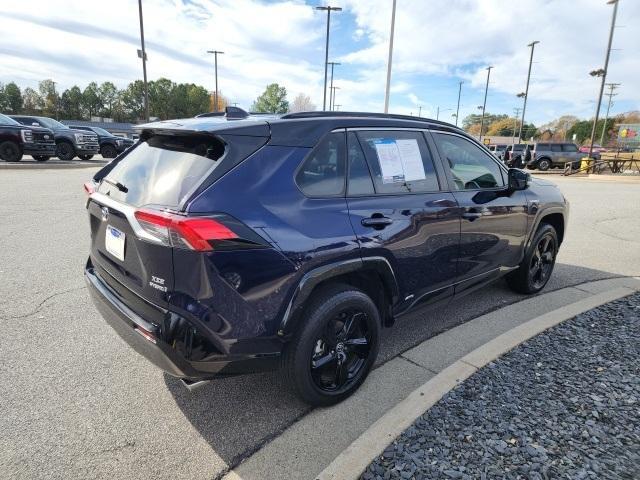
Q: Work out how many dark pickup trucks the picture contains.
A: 3